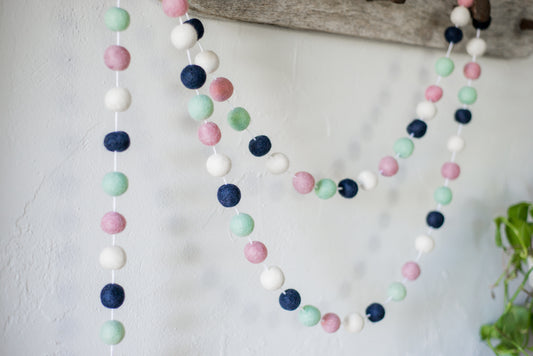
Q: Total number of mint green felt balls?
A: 13